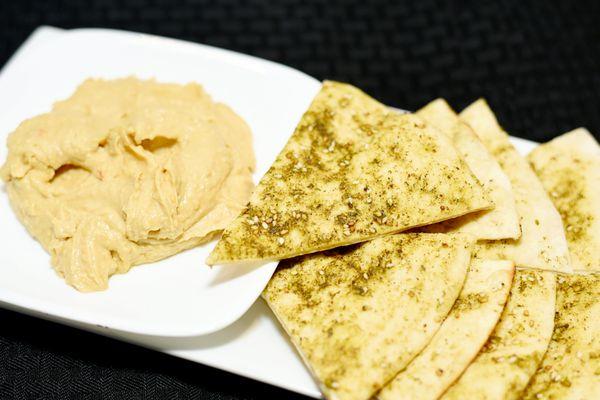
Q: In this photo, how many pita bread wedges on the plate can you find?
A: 8